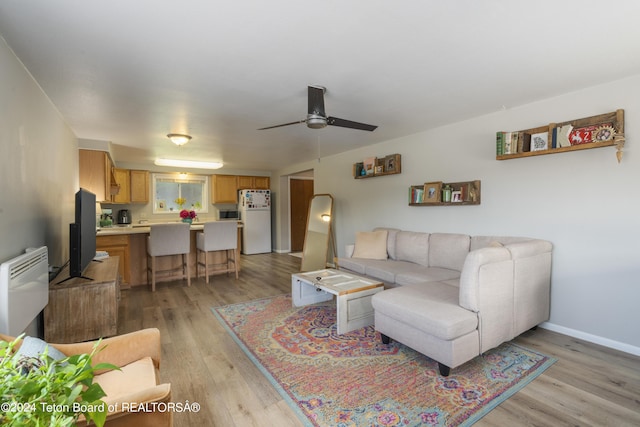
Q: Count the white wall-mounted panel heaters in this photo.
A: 1